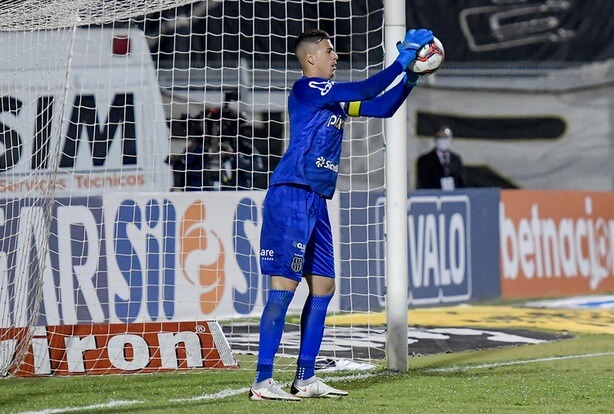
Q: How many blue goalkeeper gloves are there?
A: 2